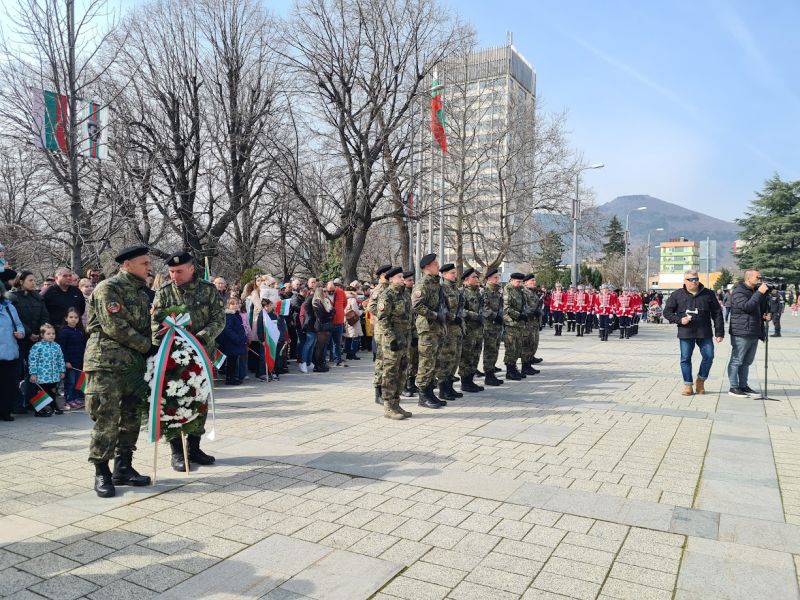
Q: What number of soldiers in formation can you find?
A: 9